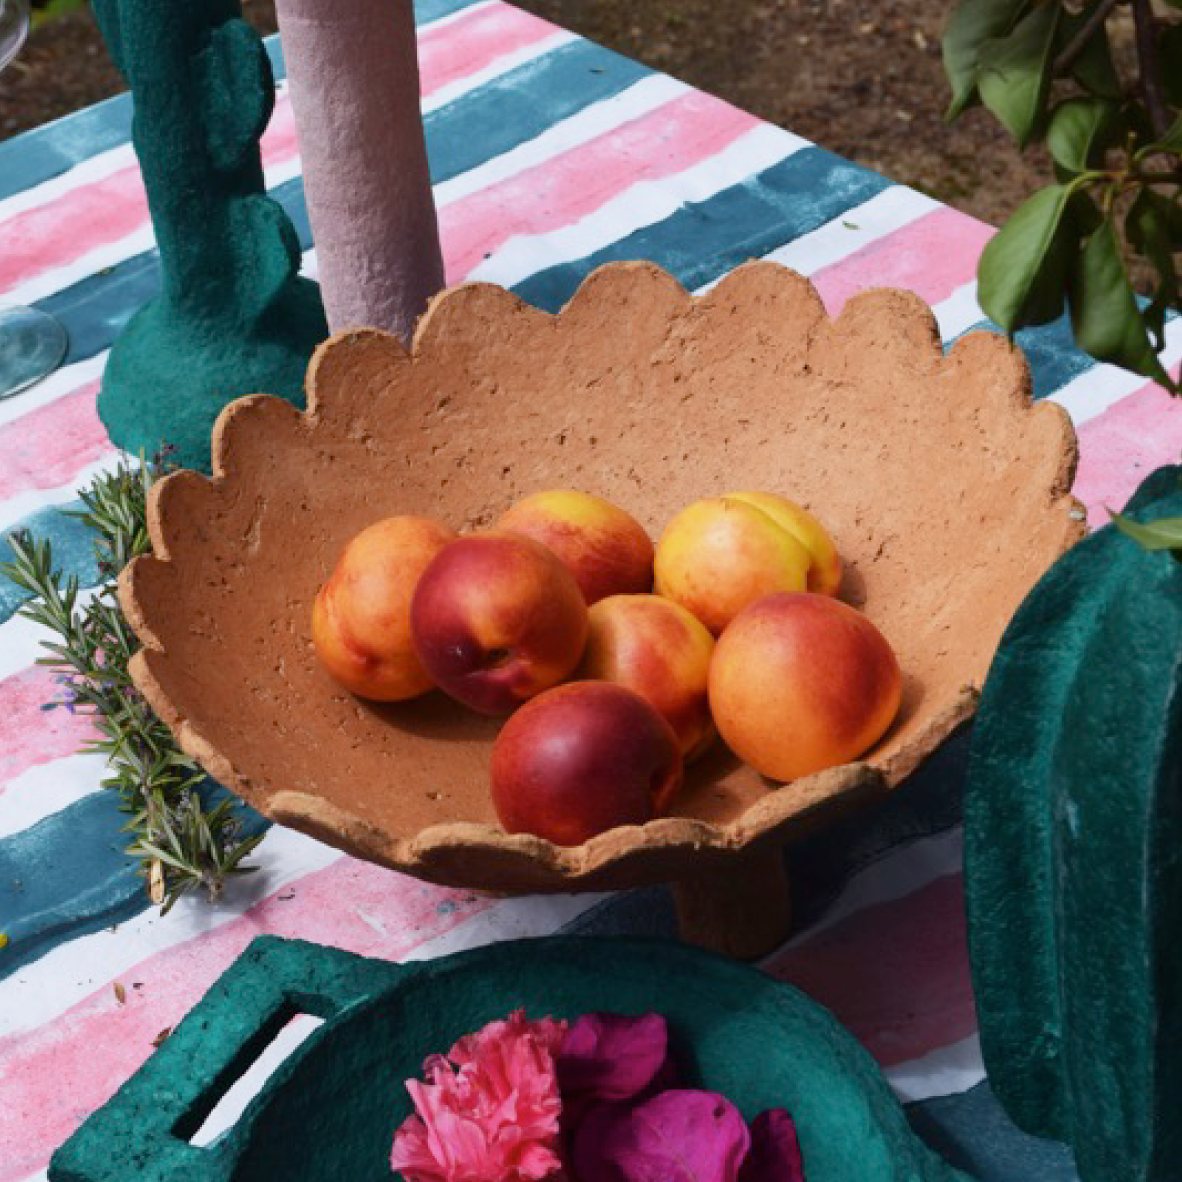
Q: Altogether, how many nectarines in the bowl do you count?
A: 7